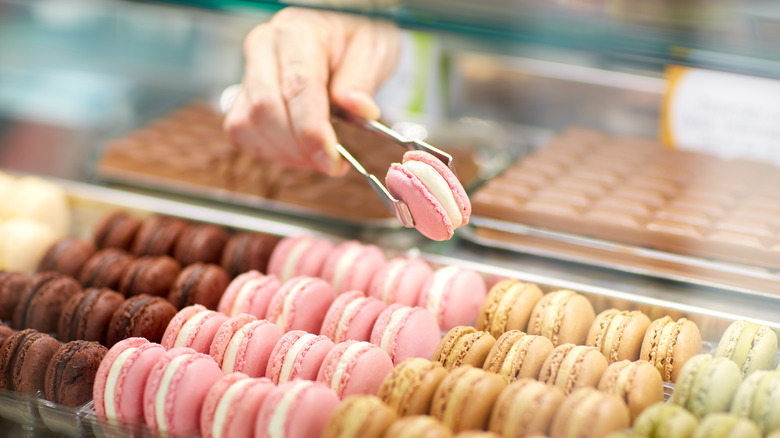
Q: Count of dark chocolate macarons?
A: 15